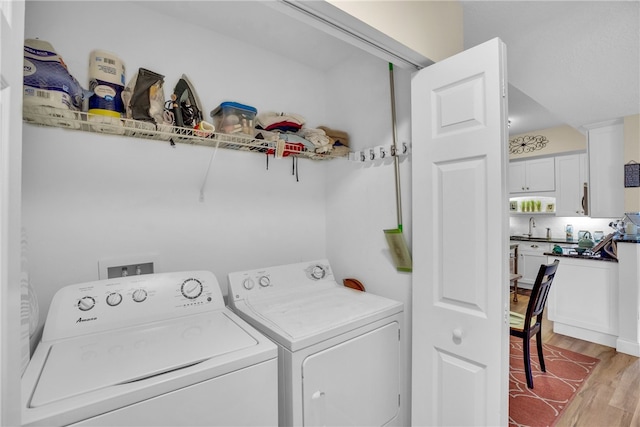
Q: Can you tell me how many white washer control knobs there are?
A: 4